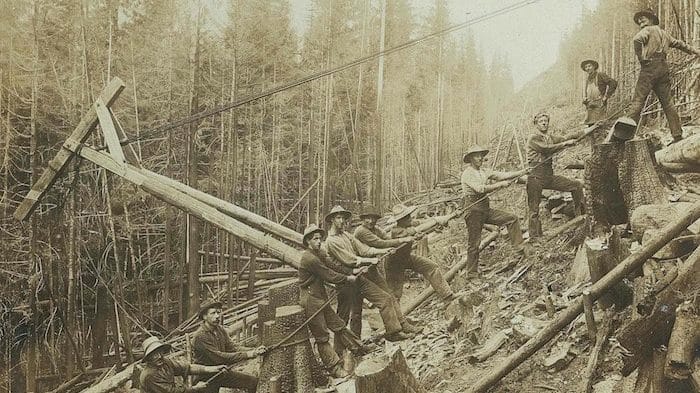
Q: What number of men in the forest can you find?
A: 10